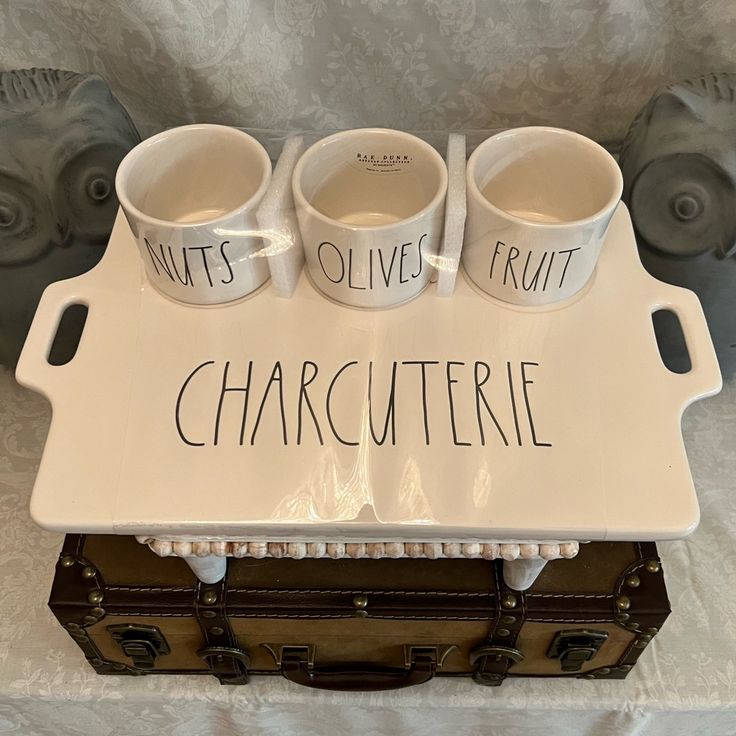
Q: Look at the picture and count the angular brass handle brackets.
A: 2